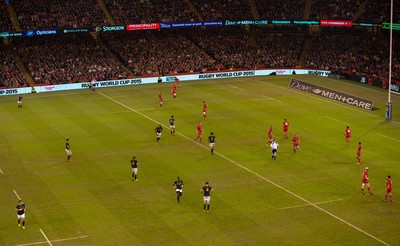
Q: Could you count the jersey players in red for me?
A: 12